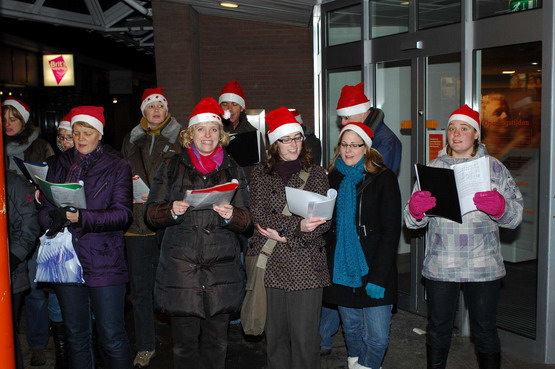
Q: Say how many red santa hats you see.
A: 11